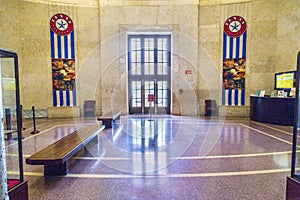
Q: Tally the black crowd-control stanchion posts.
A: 2